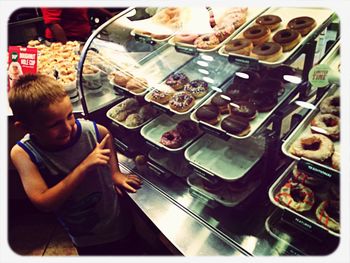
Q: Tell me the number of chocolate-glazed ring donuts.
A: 6